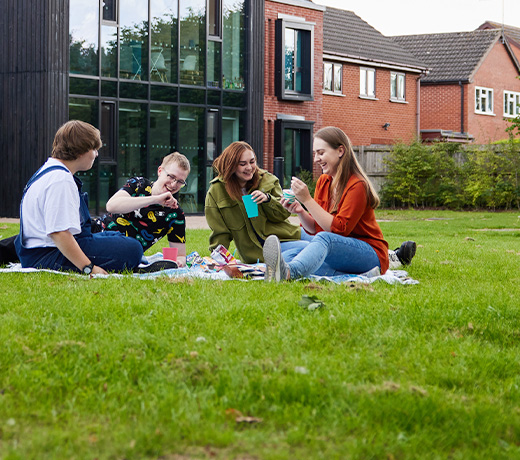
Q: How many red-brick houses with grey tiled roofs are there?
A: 2